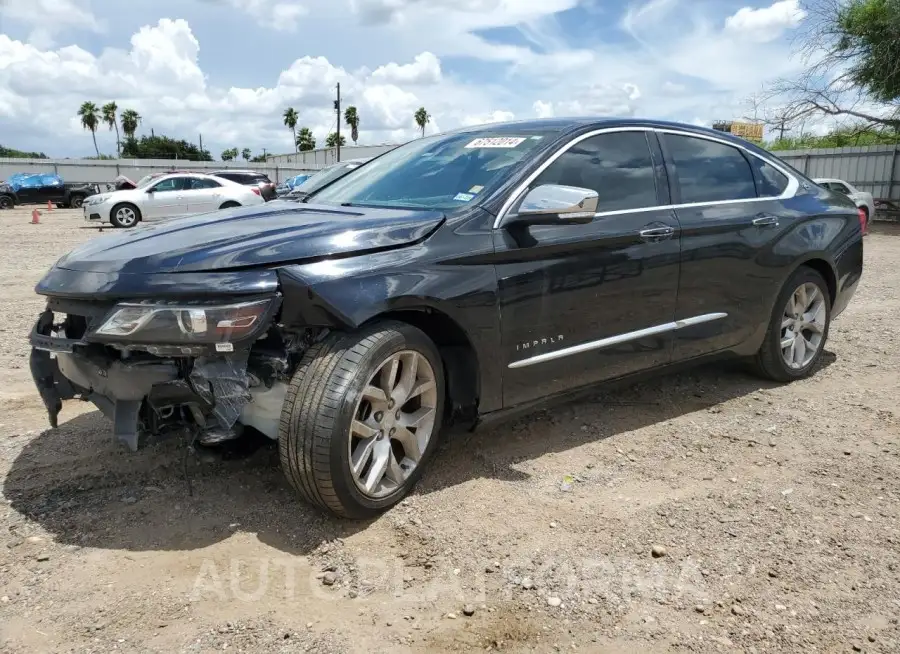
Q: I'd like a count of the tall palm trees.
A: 6